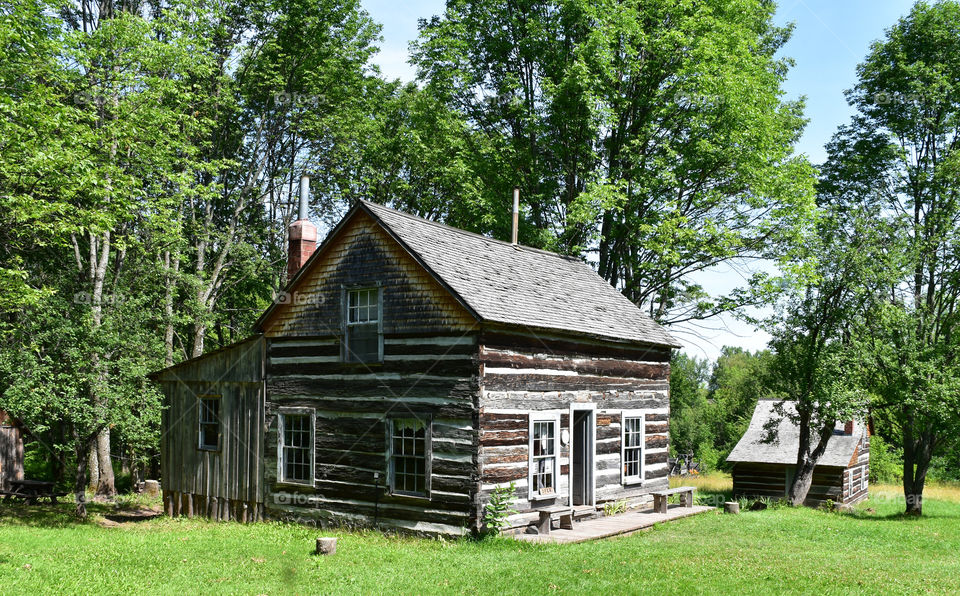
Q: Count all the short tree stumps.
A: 3